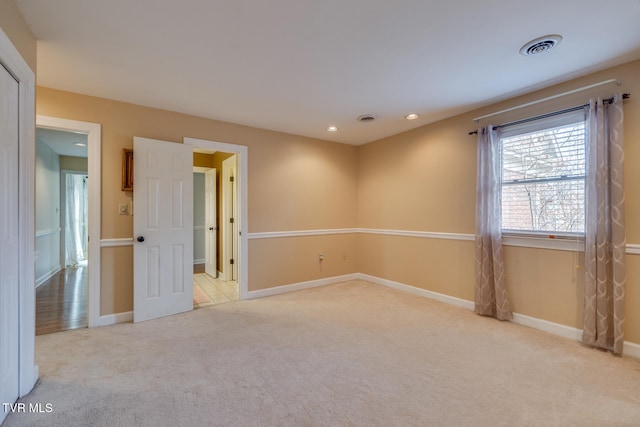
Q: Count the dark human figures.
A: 0